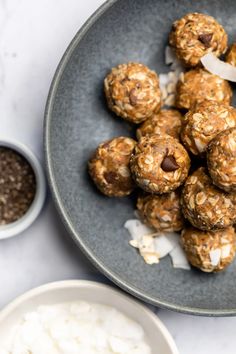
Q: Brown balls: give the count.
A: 12